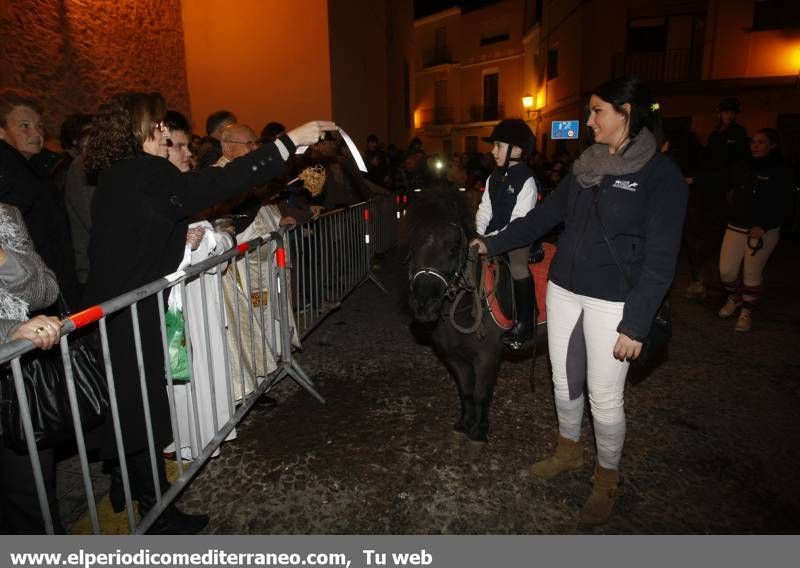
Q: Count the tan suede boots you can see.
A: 2